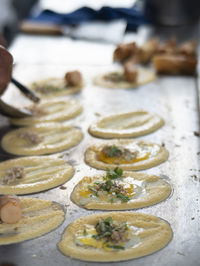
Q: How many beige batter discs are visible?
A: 10